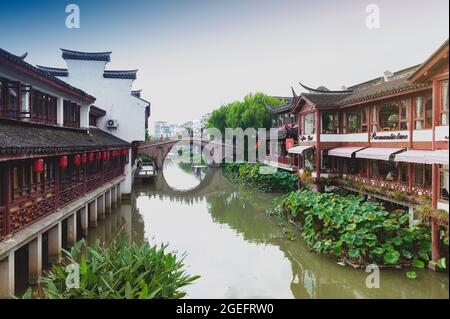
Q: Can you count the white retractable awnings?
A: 4